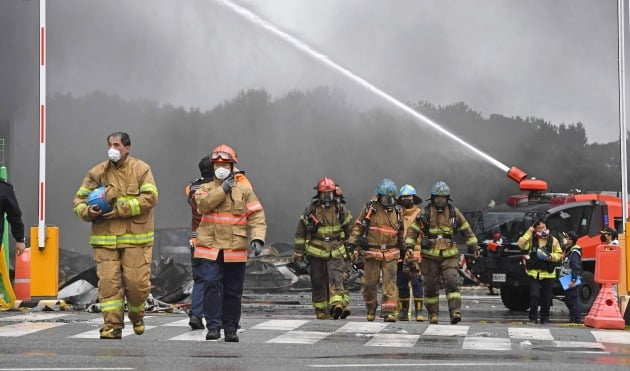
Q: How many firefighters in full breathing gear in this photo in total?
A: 3